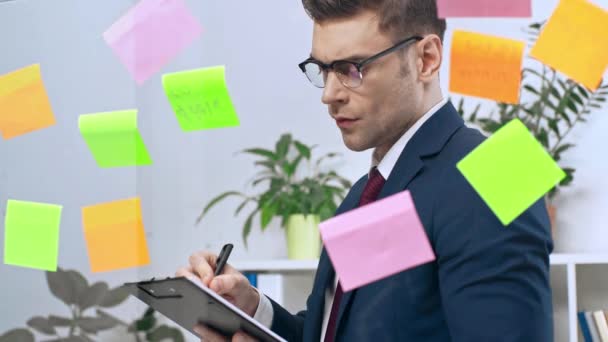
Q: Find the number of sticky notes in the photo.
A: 11